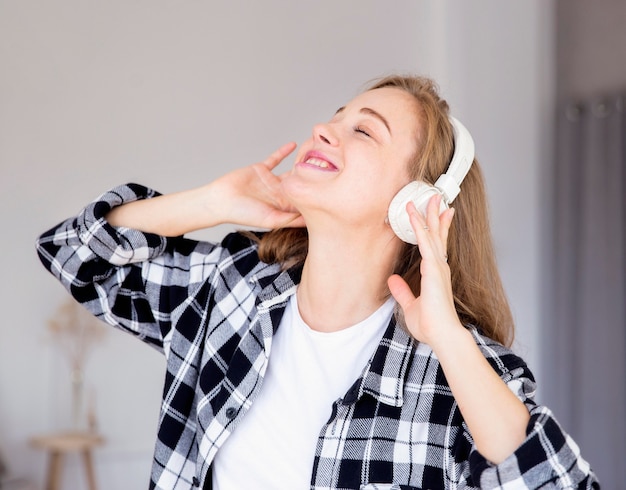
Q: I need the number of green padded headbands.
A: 0